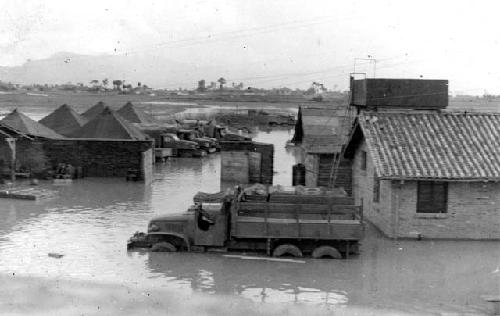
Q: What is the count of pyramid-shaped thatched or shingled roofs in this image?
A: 5